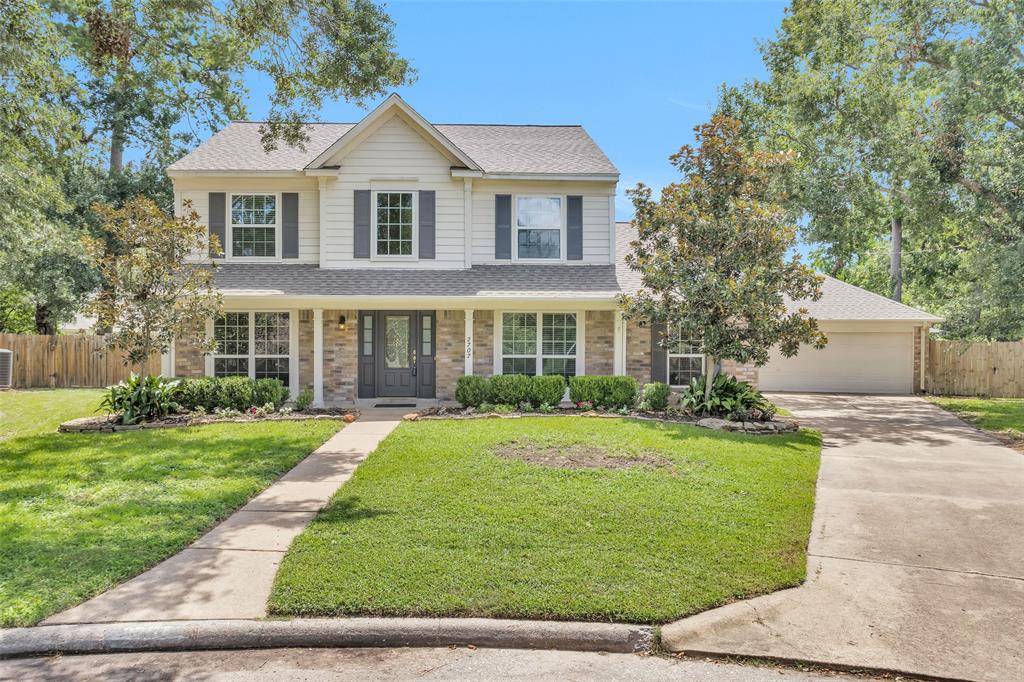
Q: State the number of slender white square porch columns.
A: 4